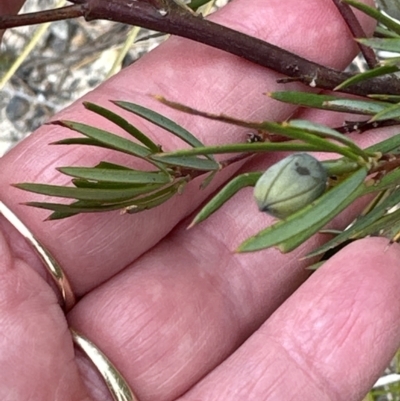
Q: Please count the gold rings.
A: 2